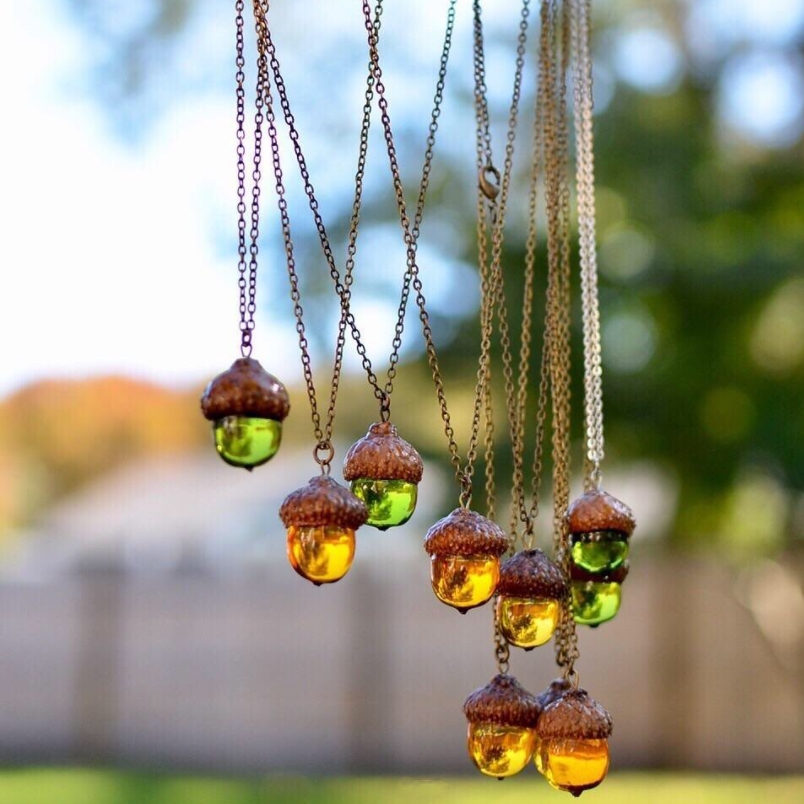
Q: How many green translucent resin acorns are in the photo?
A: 4